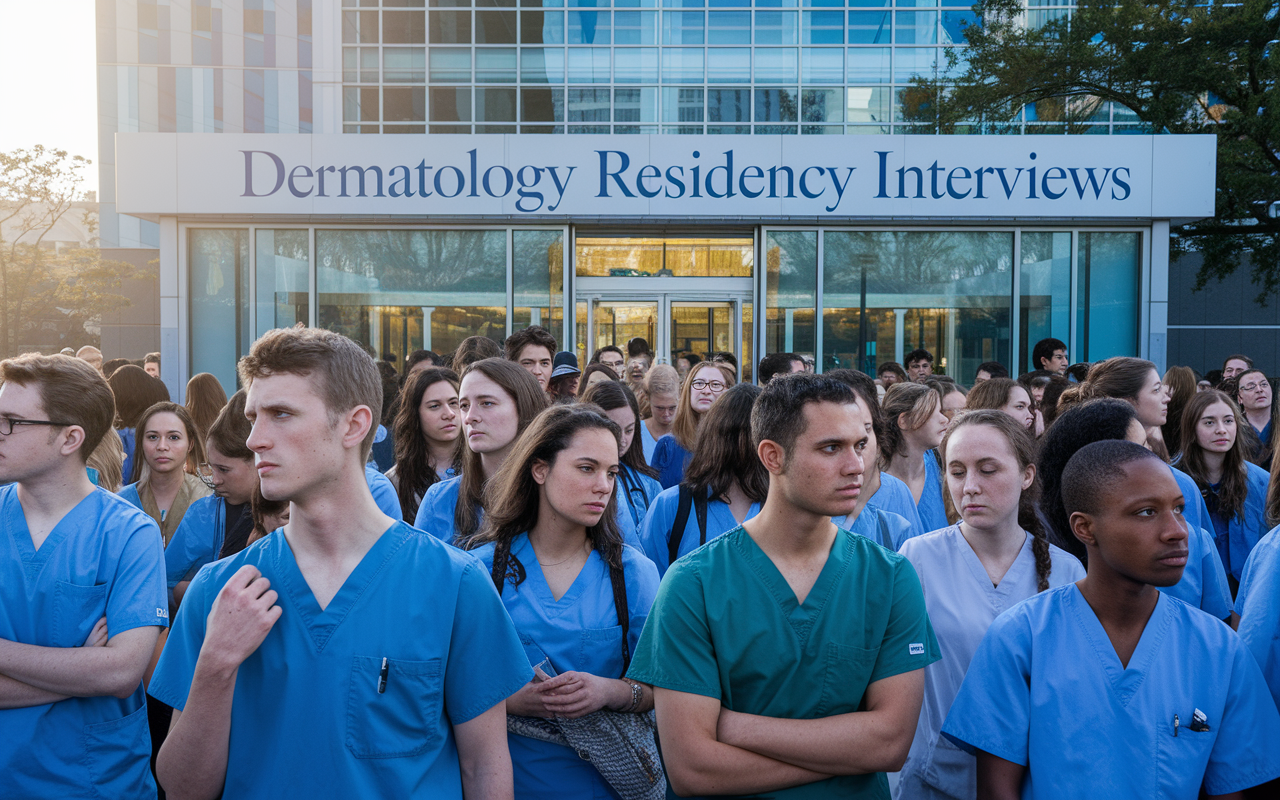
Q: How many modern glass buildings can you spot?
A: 1